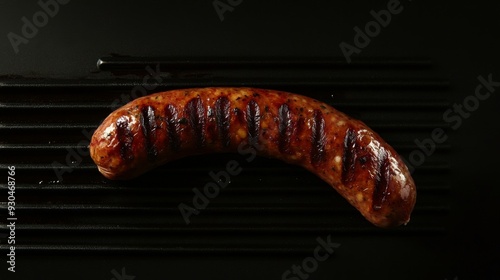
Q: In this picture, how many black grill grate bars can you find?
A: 10